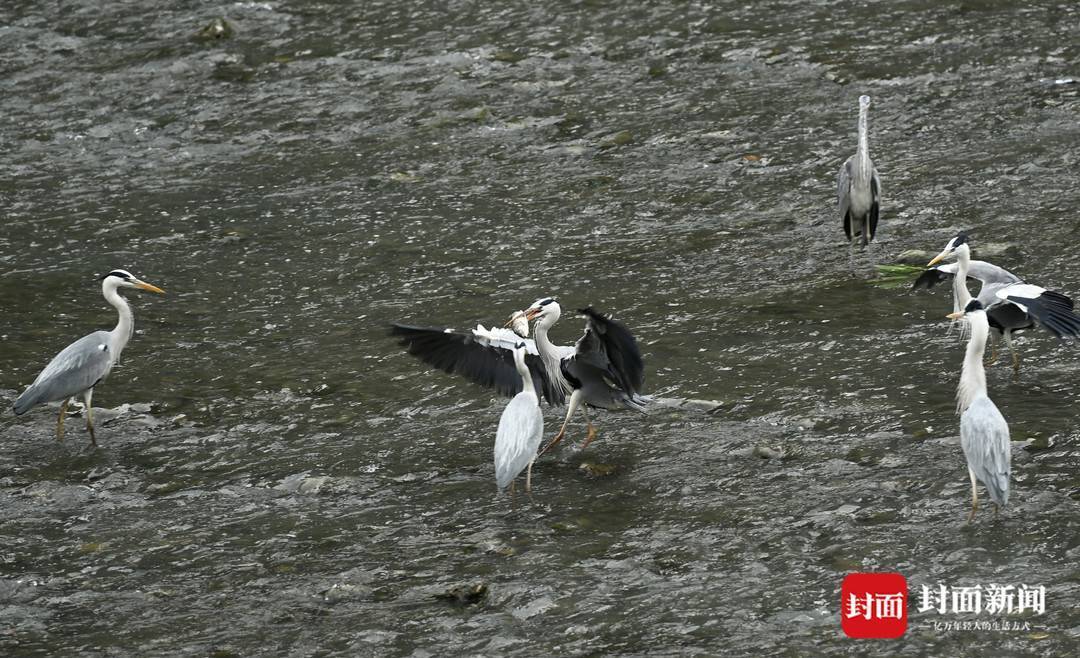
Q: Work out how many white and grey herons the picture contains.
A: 6